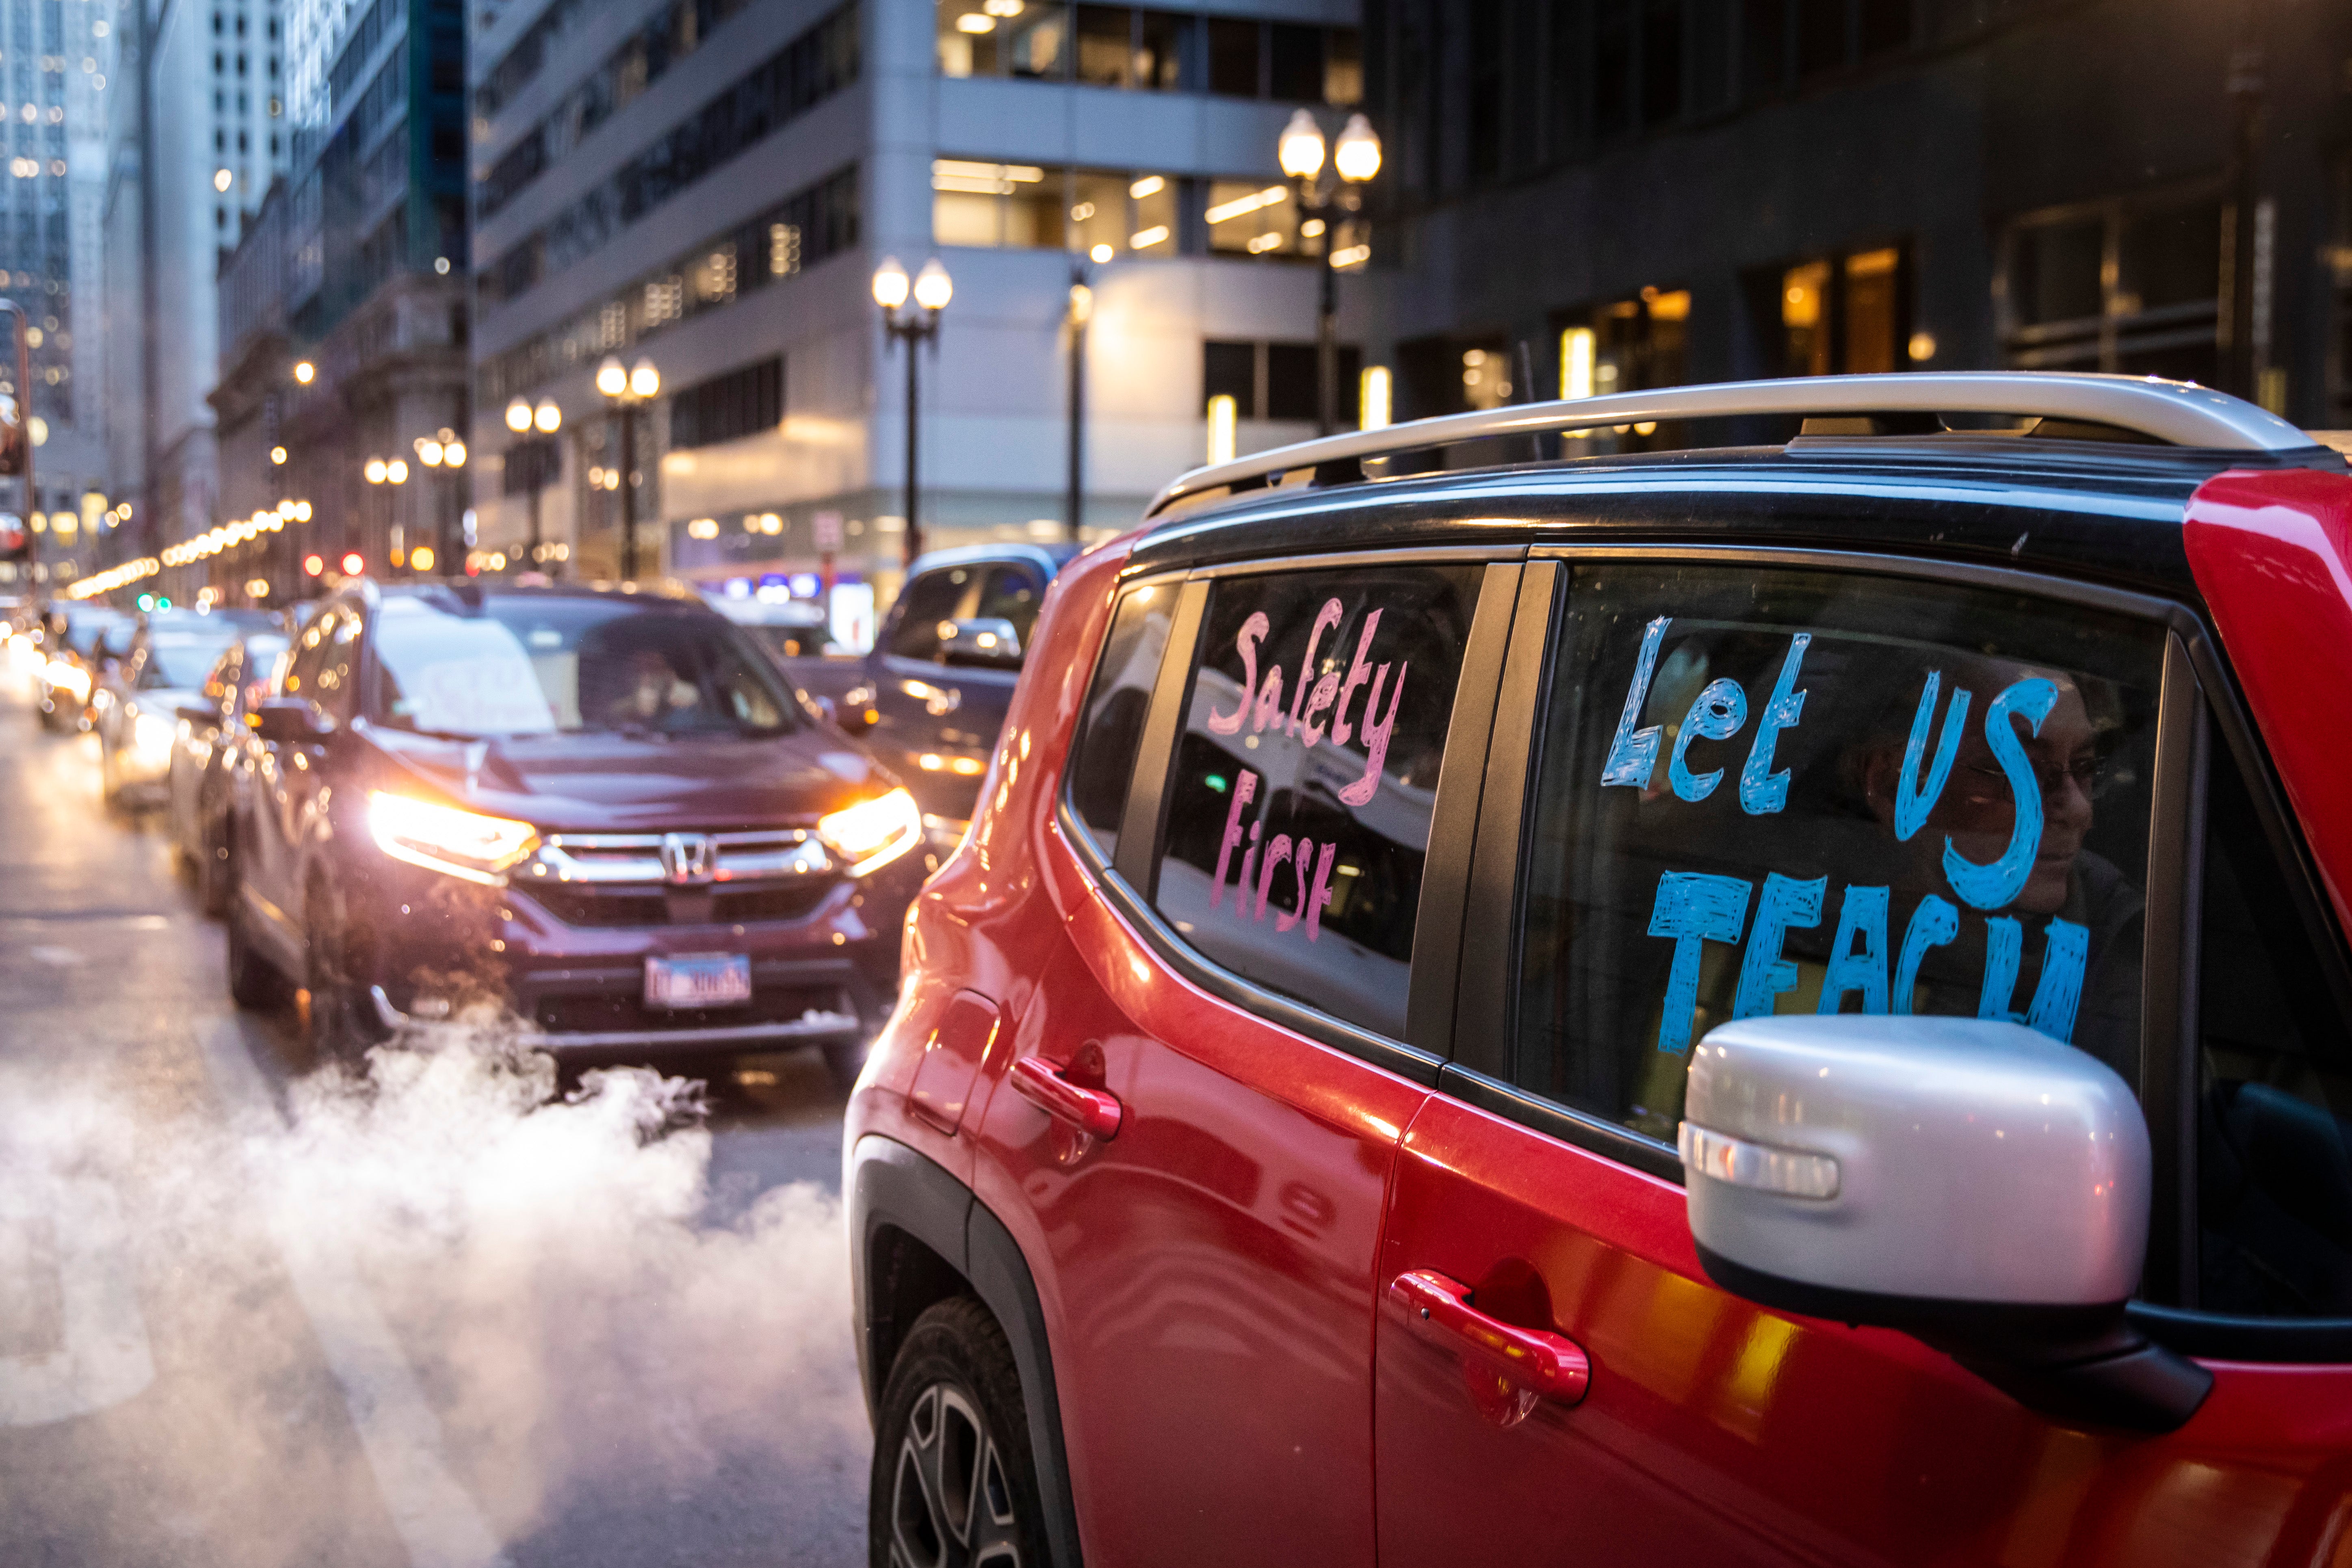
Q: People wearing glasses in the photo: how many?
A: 1